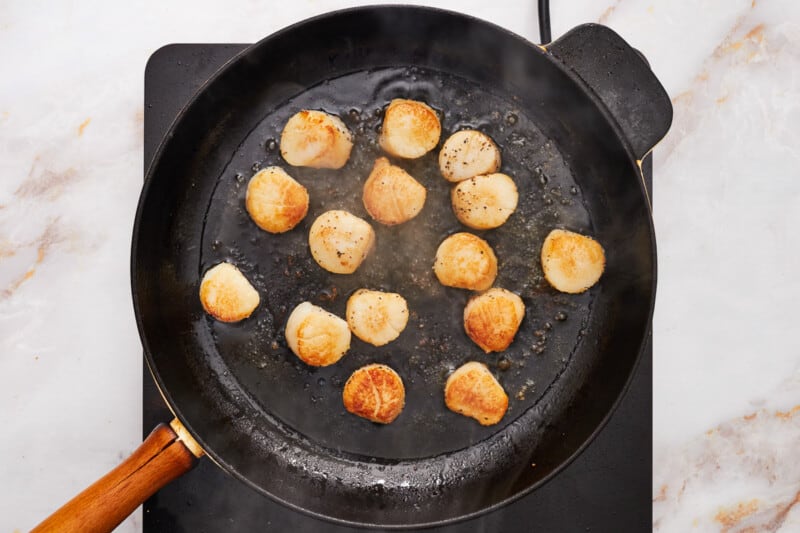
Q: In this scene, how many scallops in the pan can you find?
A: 15